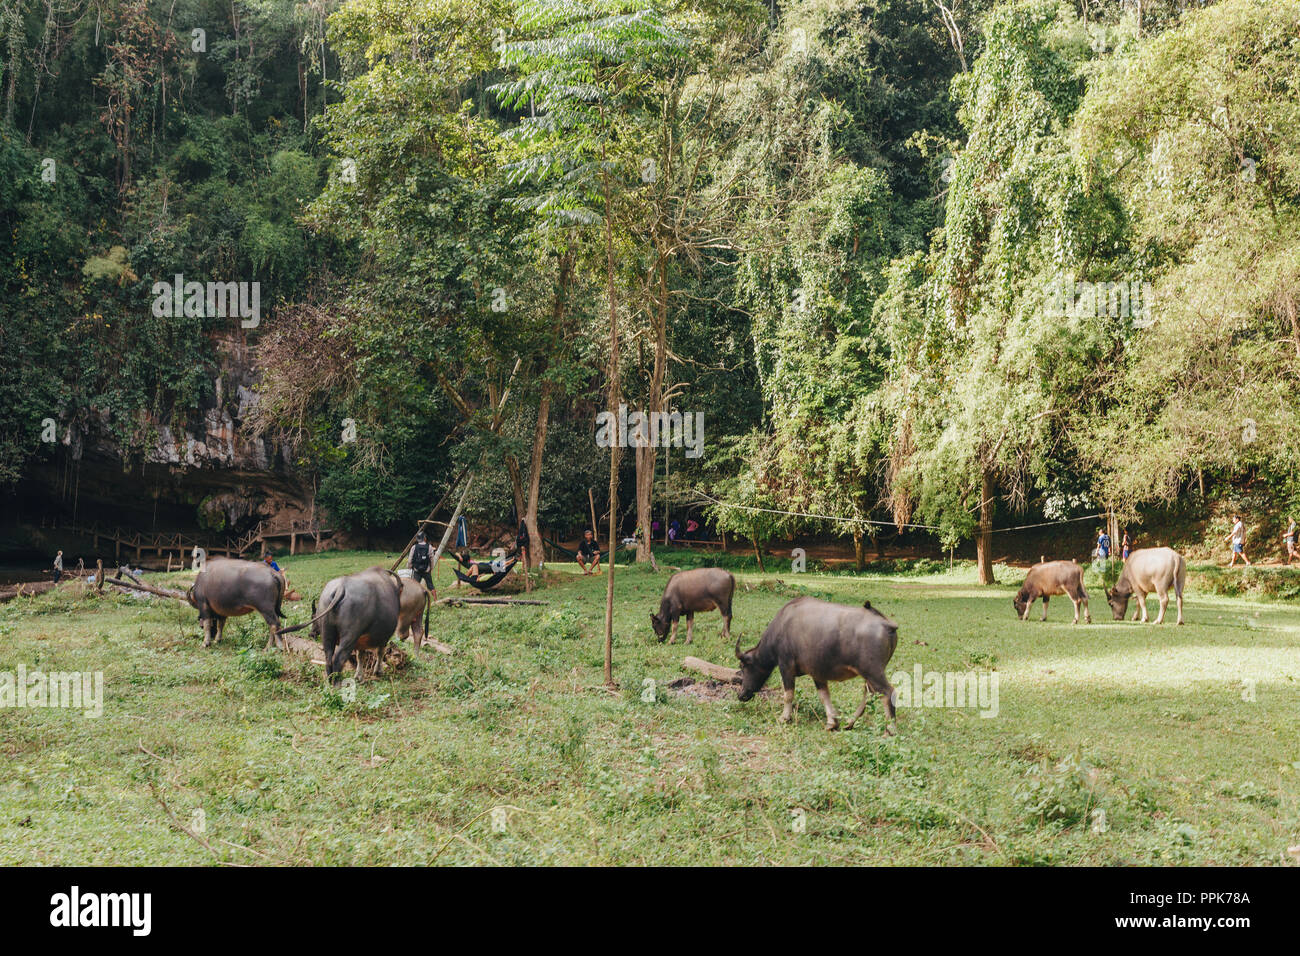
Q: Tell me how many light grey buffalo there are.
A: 1